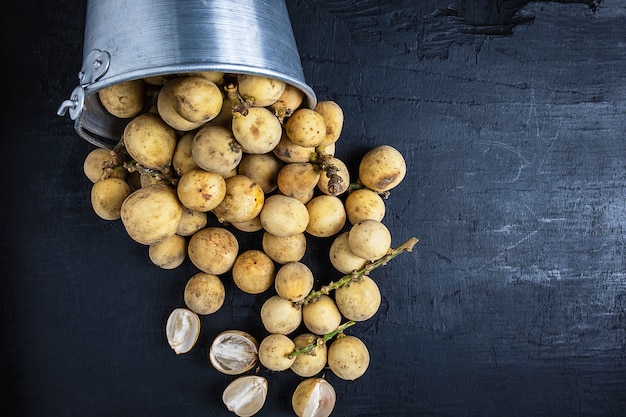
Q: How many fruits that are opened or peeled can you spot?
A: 4